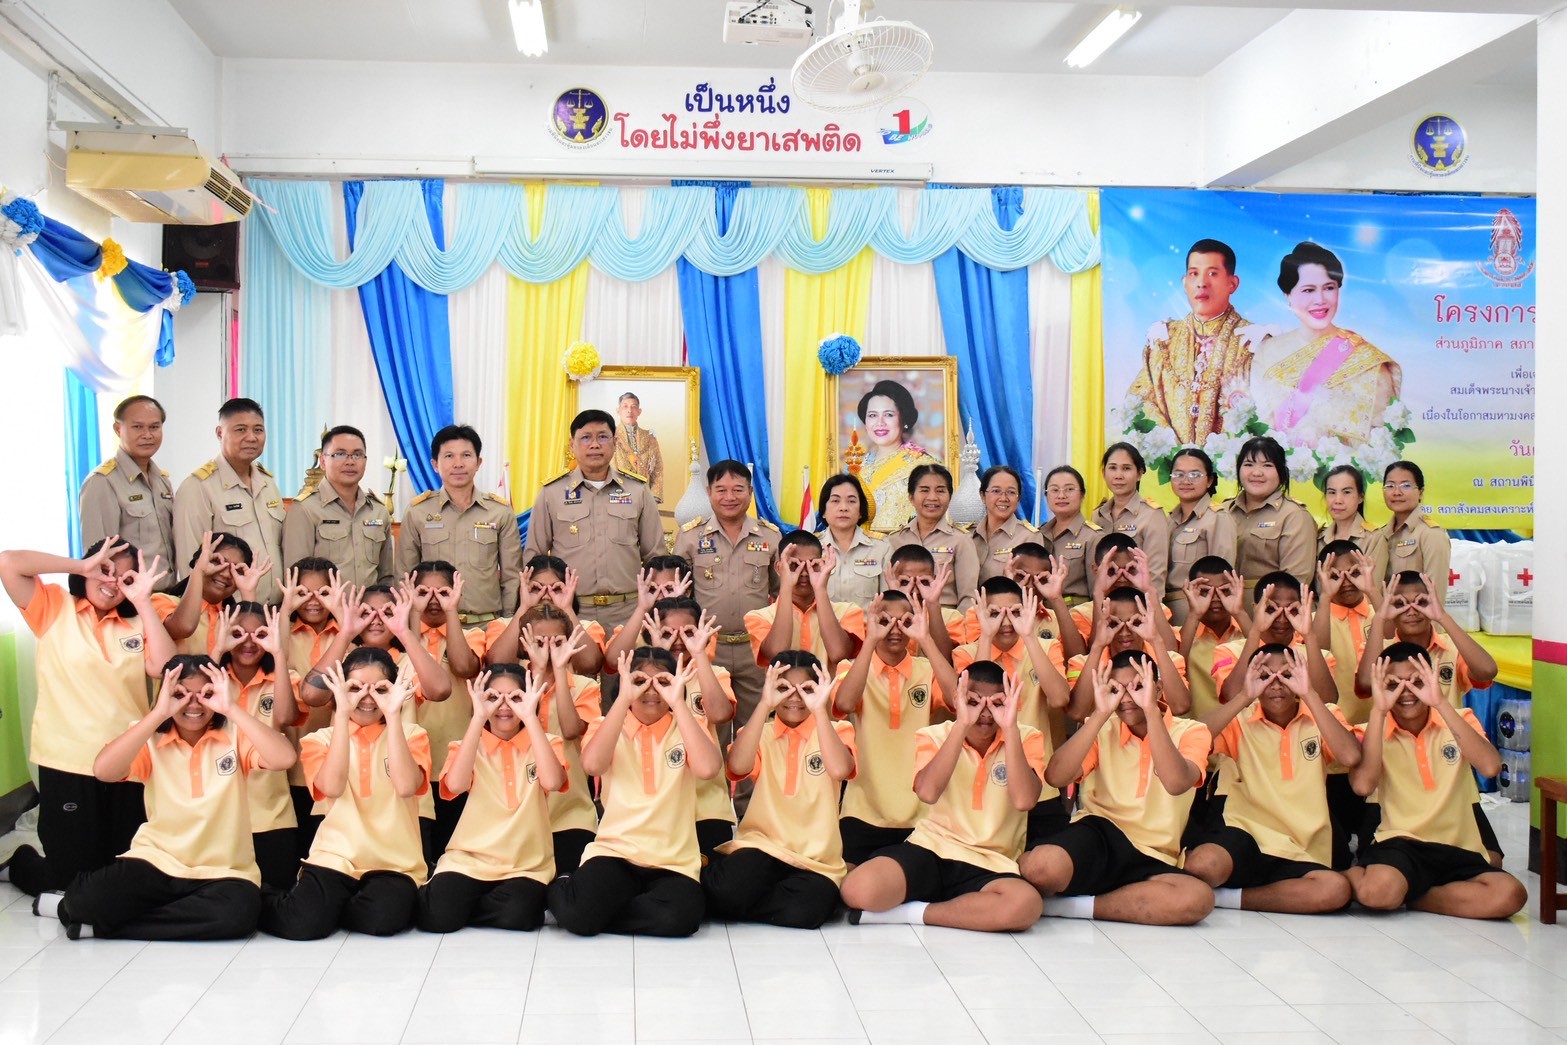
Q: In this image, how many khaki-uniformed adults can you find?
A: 15